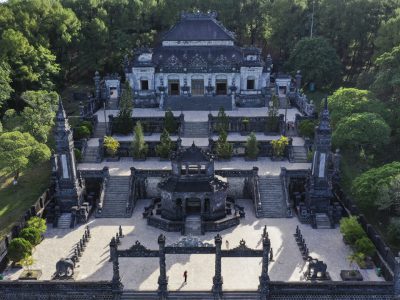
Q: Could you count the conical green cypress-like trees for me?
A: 8